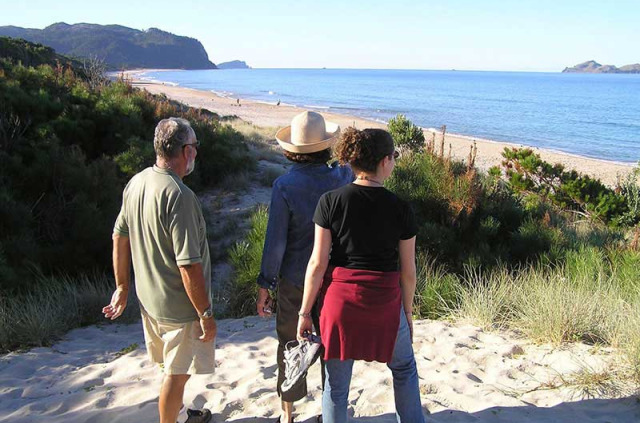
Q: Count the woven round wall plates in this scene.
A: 0